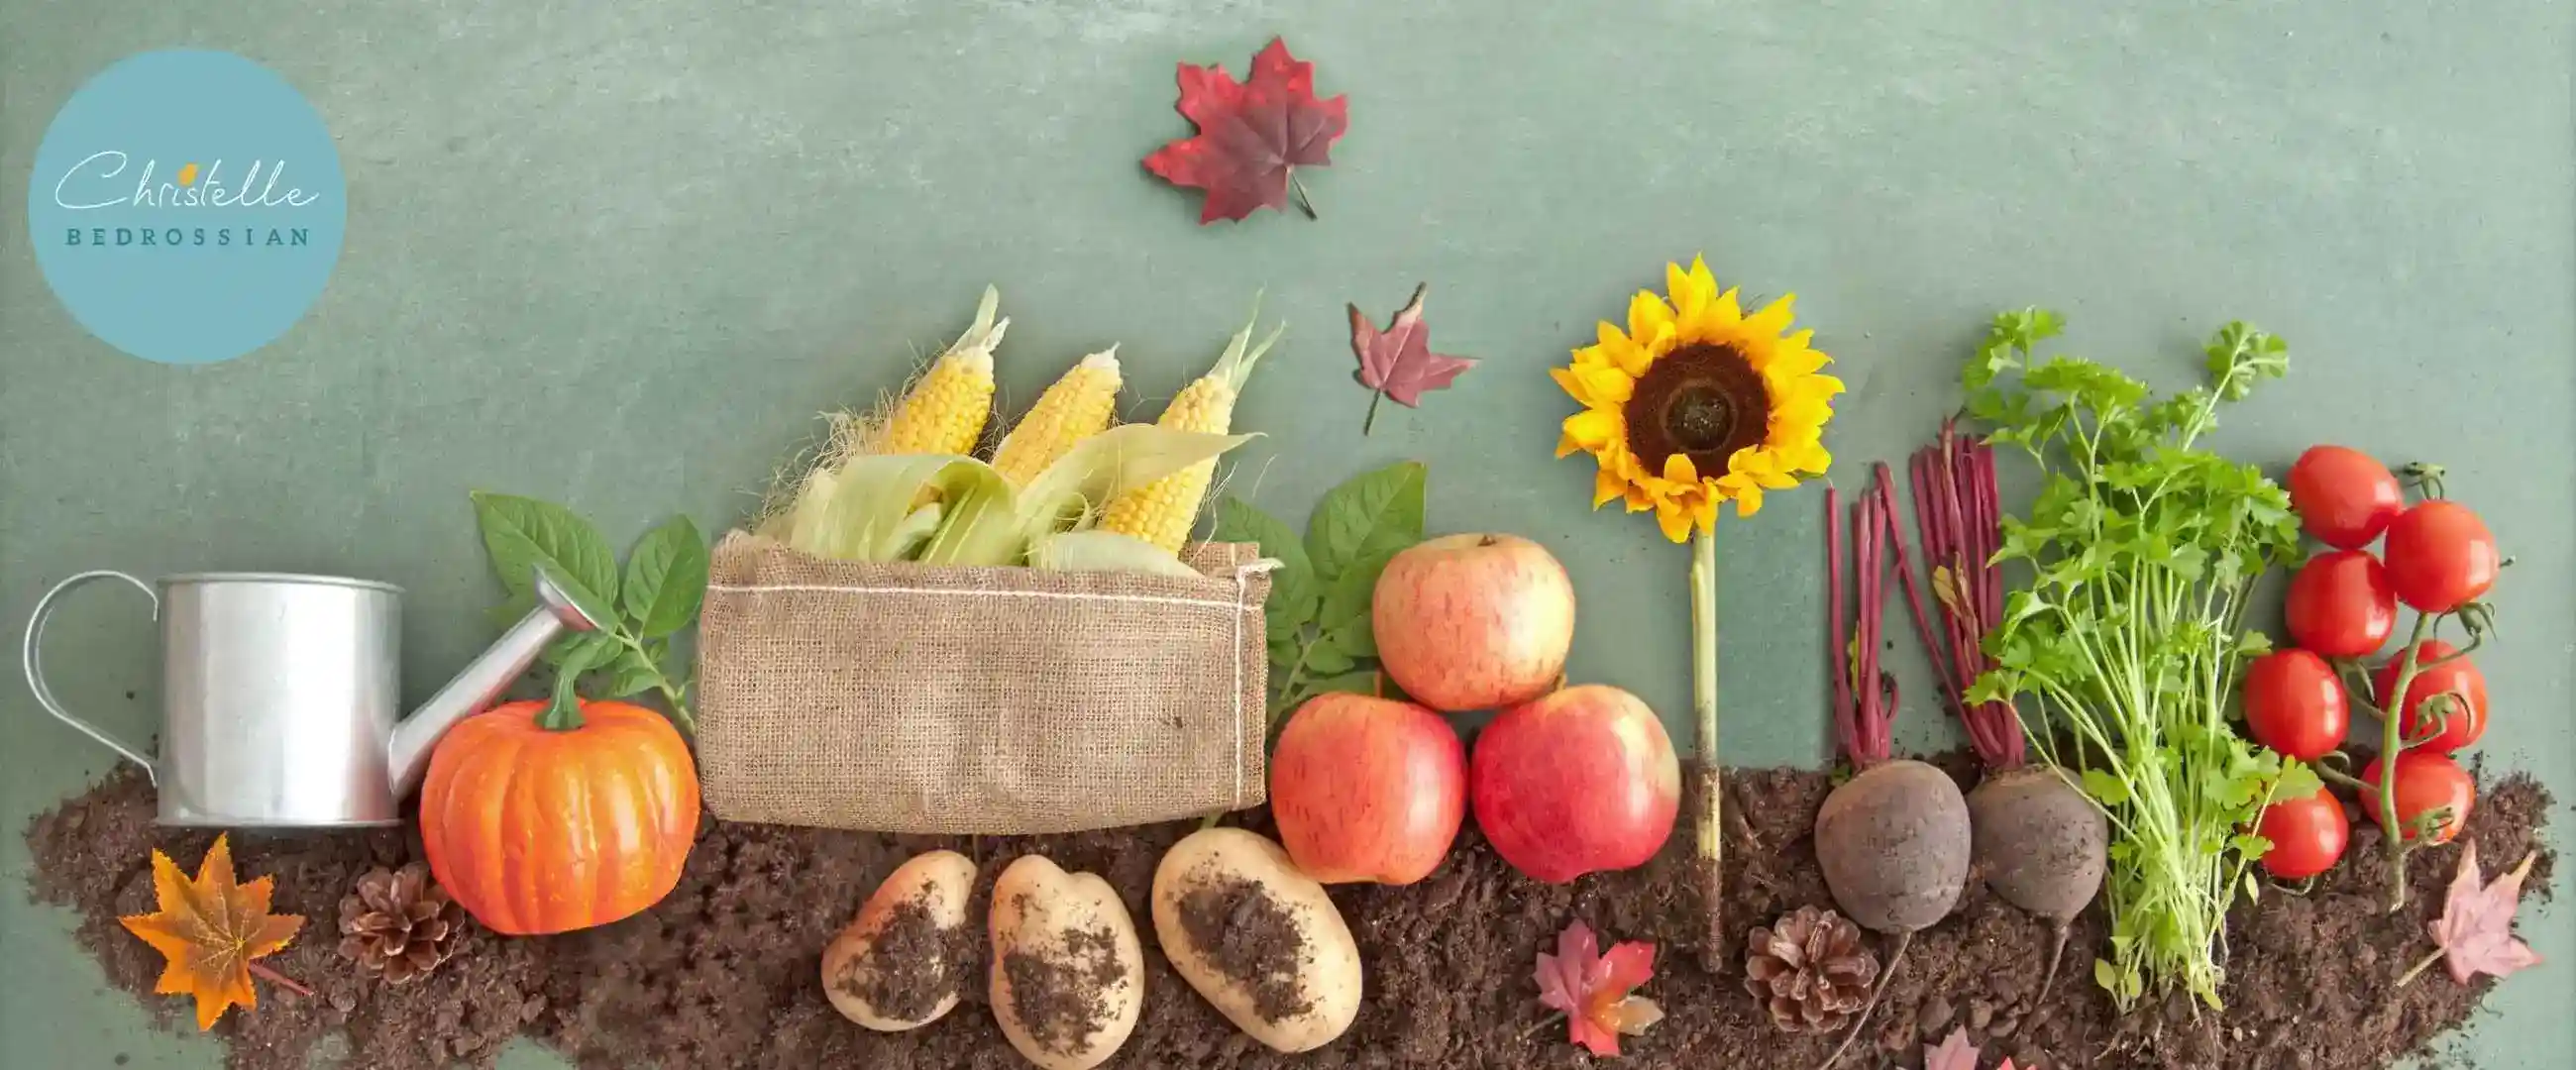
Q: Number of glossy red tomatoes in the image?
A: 7